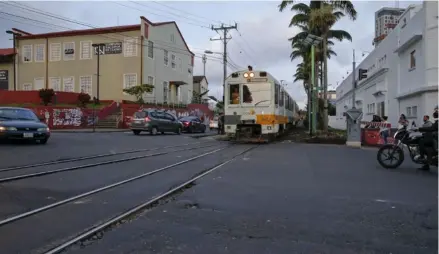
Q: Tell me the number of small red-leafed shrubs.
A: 2